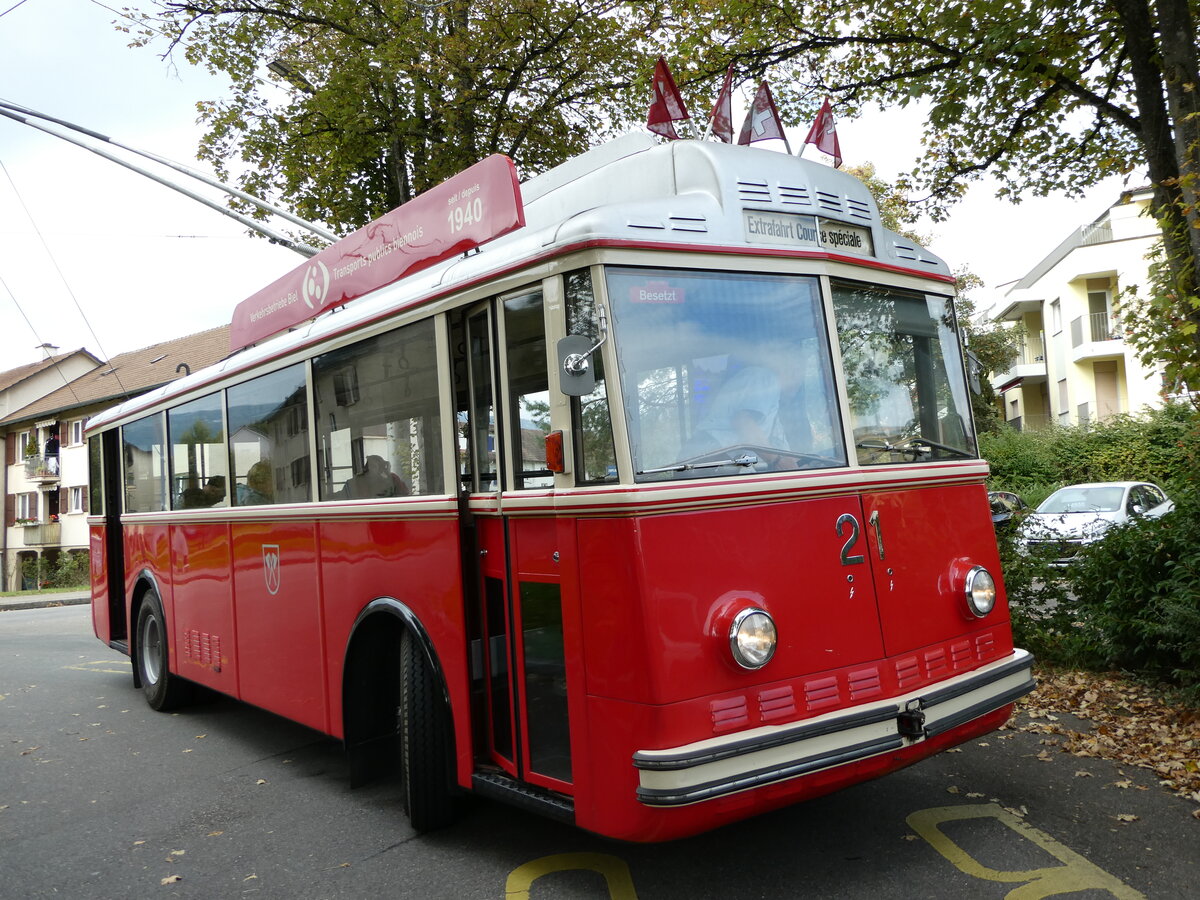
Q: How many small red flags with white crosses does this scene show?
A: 4